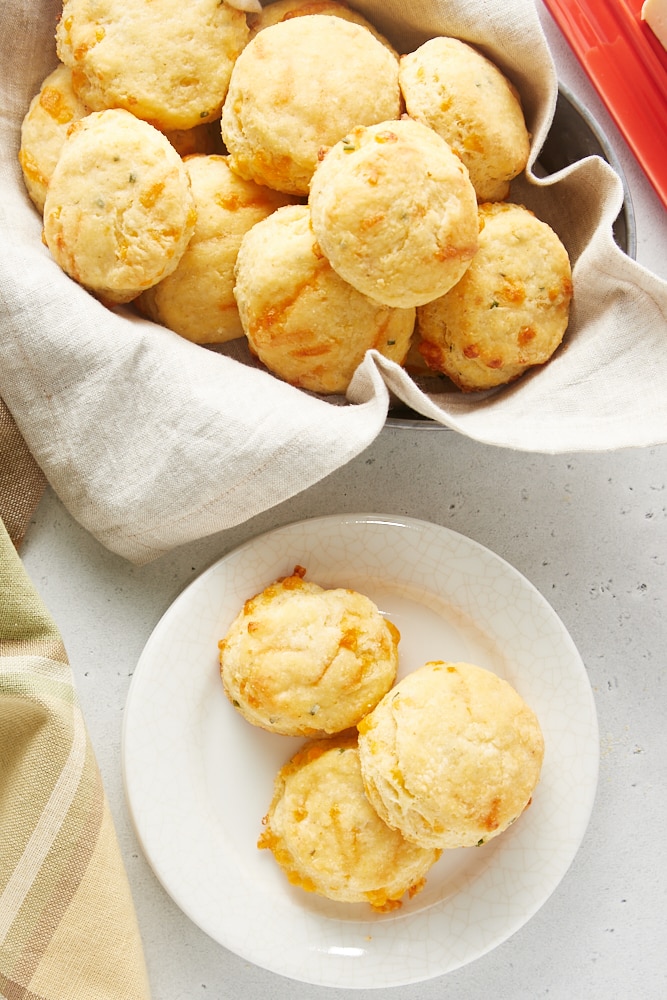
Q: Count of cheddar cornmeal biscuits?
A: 13